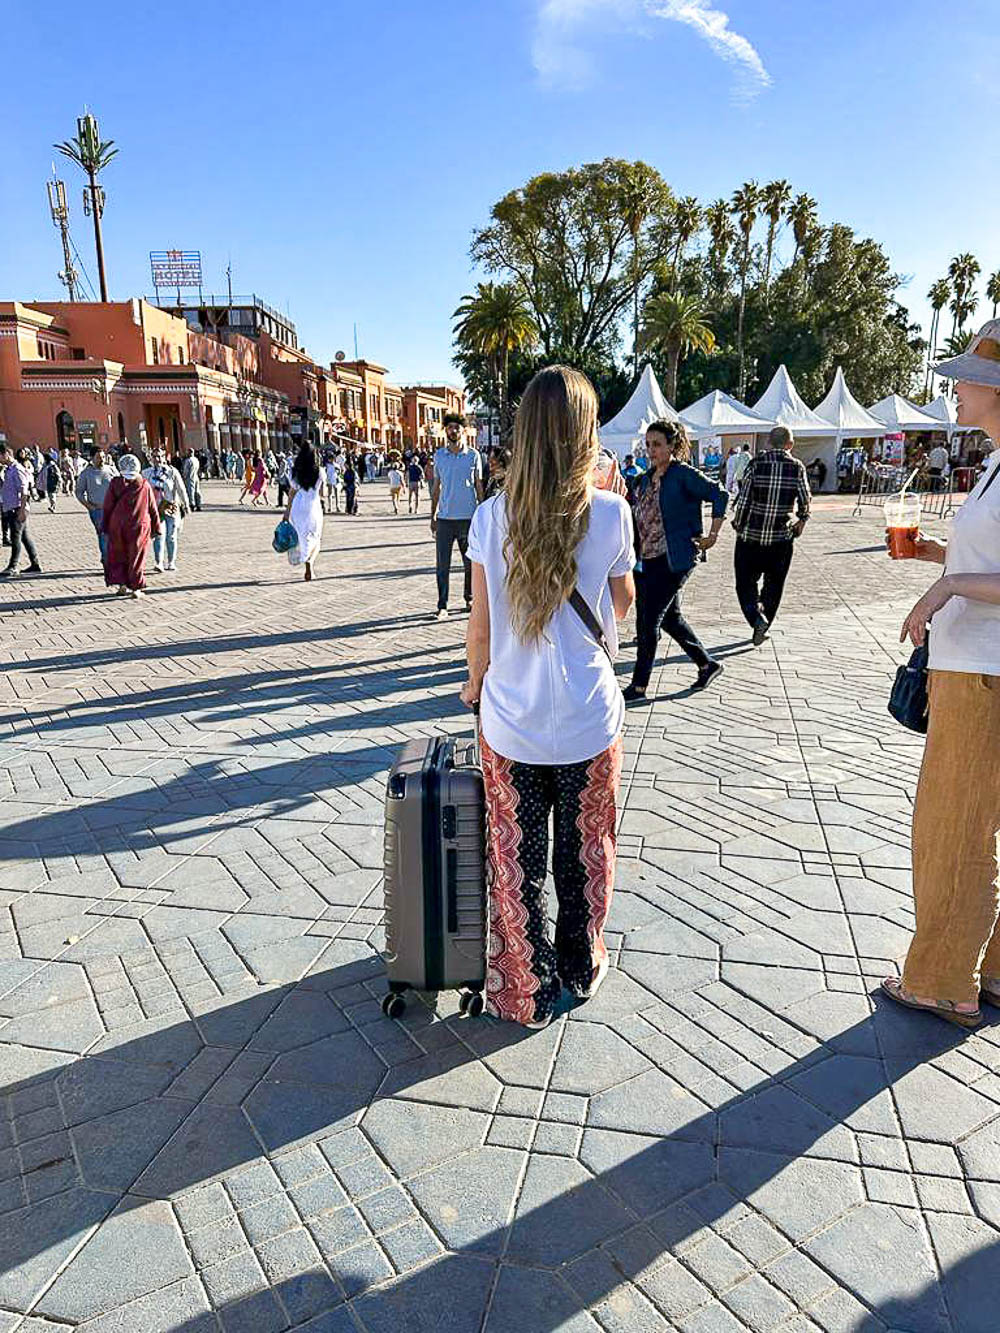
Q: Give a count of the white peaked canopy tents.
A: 6